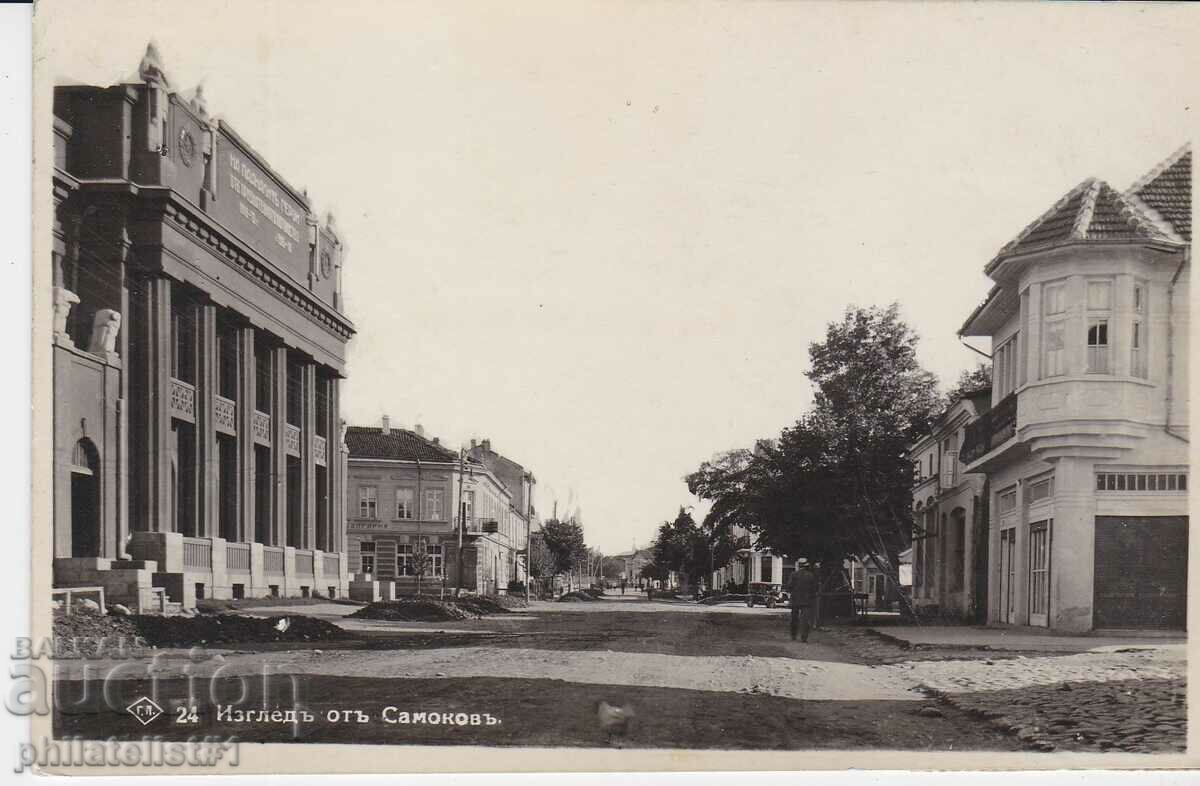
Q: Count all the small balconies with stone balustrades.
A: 5